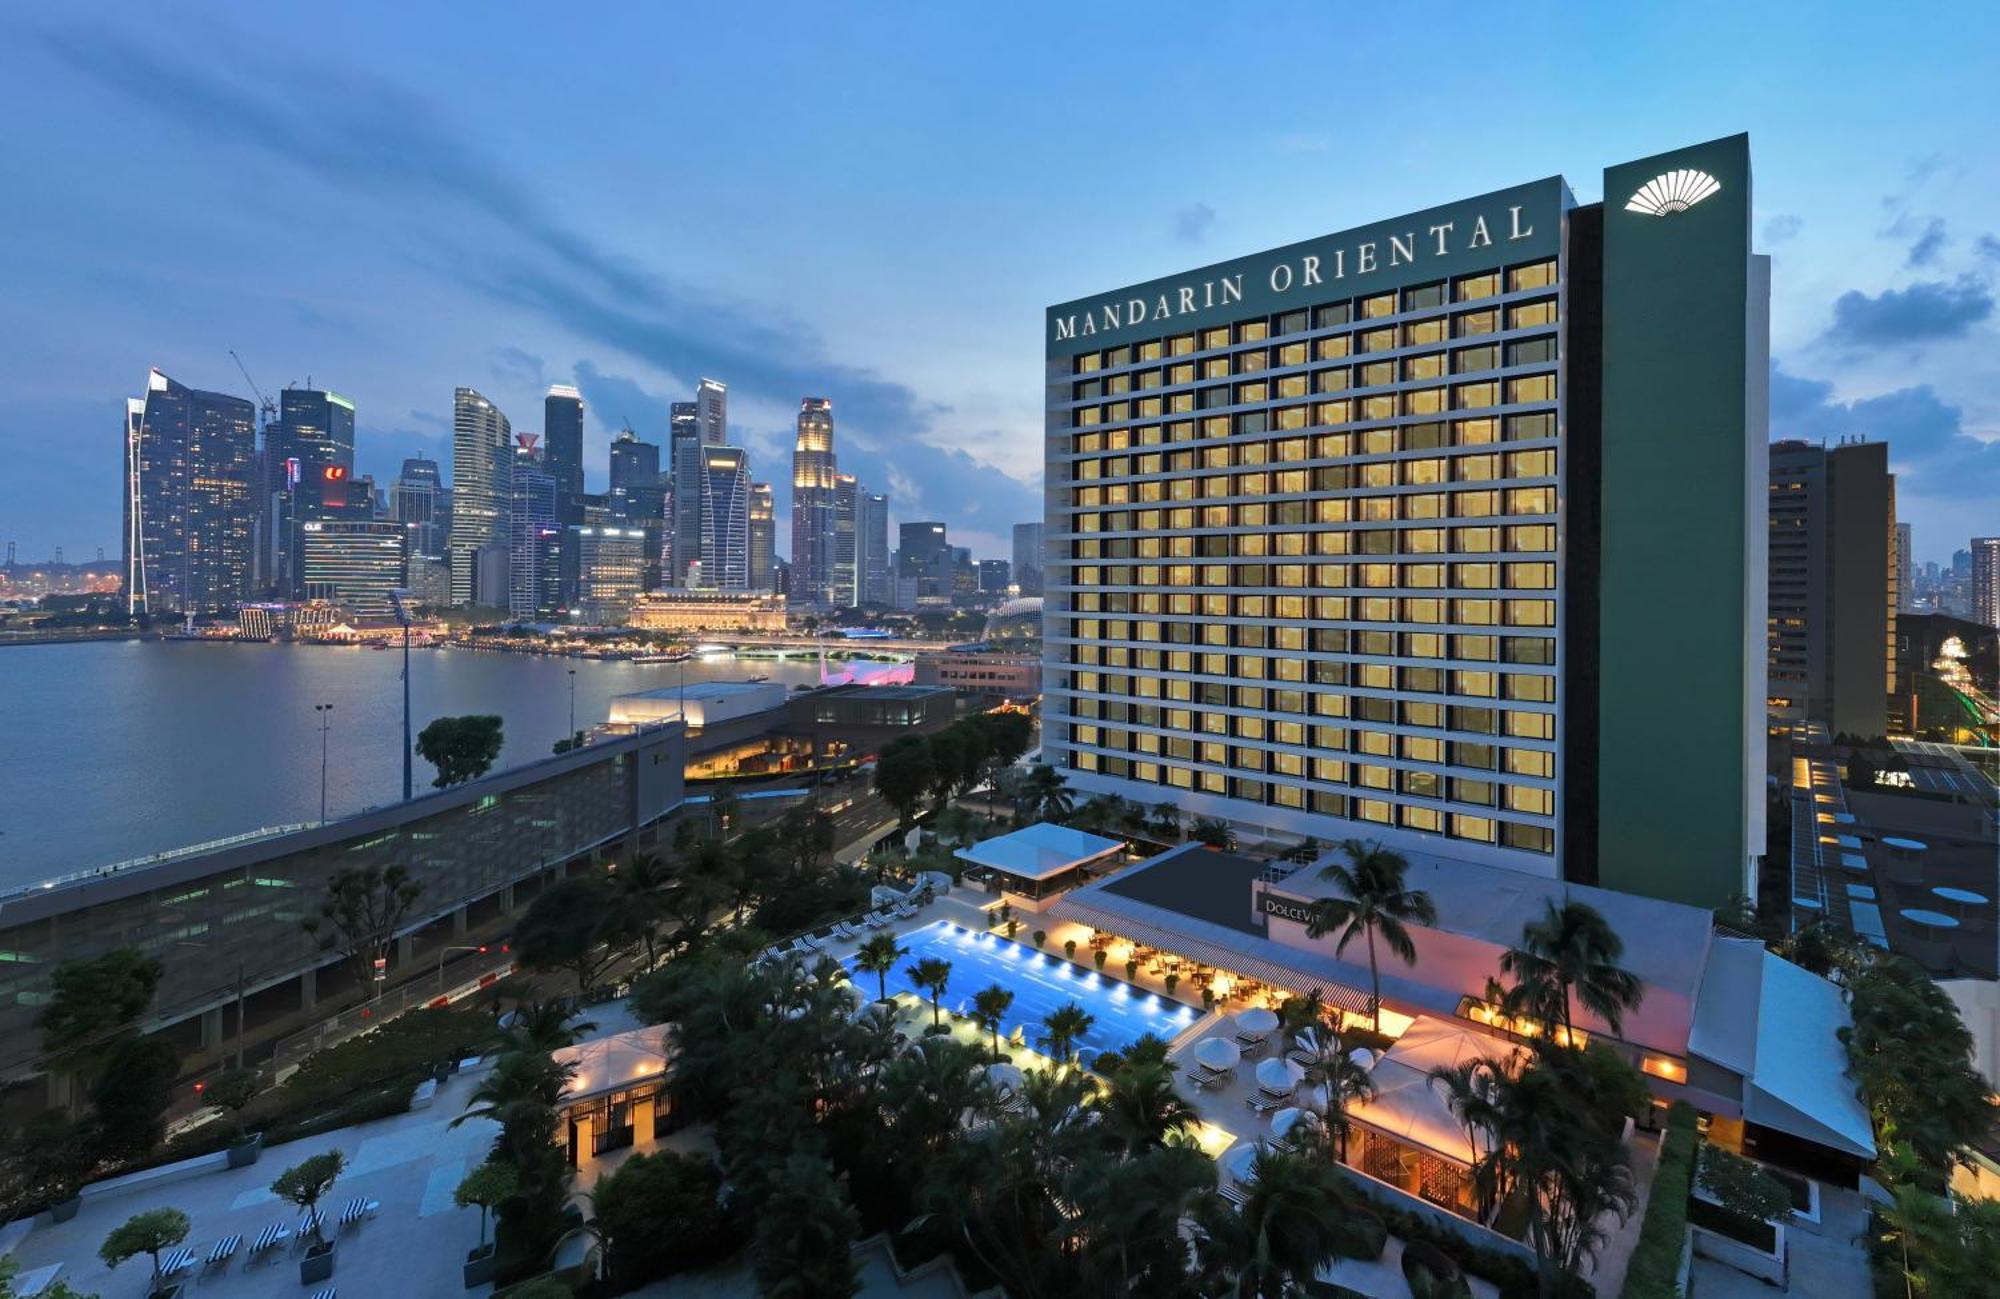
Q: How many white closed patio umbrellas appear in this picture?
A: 2